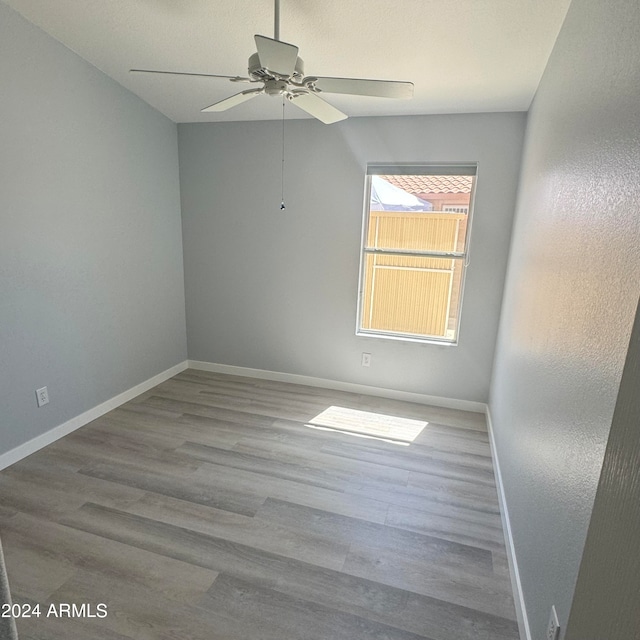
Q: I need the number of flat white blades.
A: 5